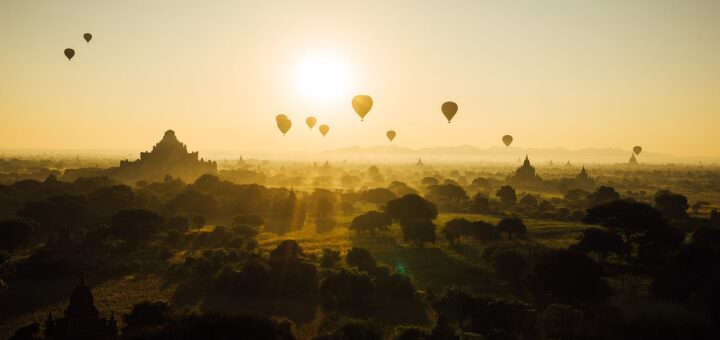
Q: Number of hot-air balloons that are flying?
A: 11